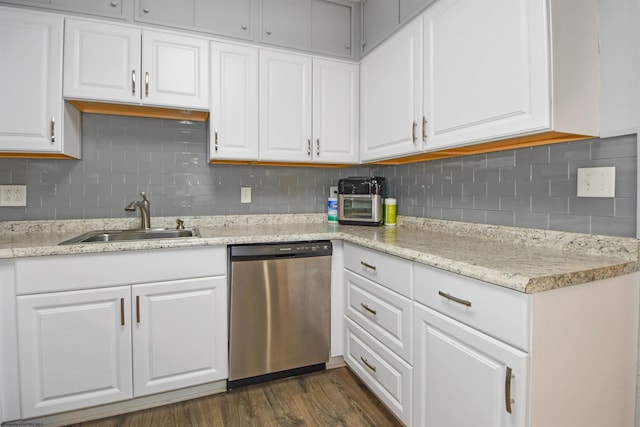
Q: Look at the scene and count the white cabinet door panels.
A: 11